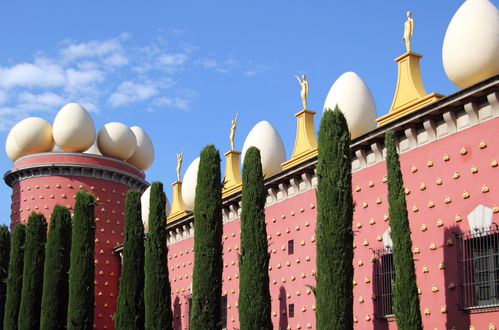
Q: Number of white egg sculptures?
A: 9